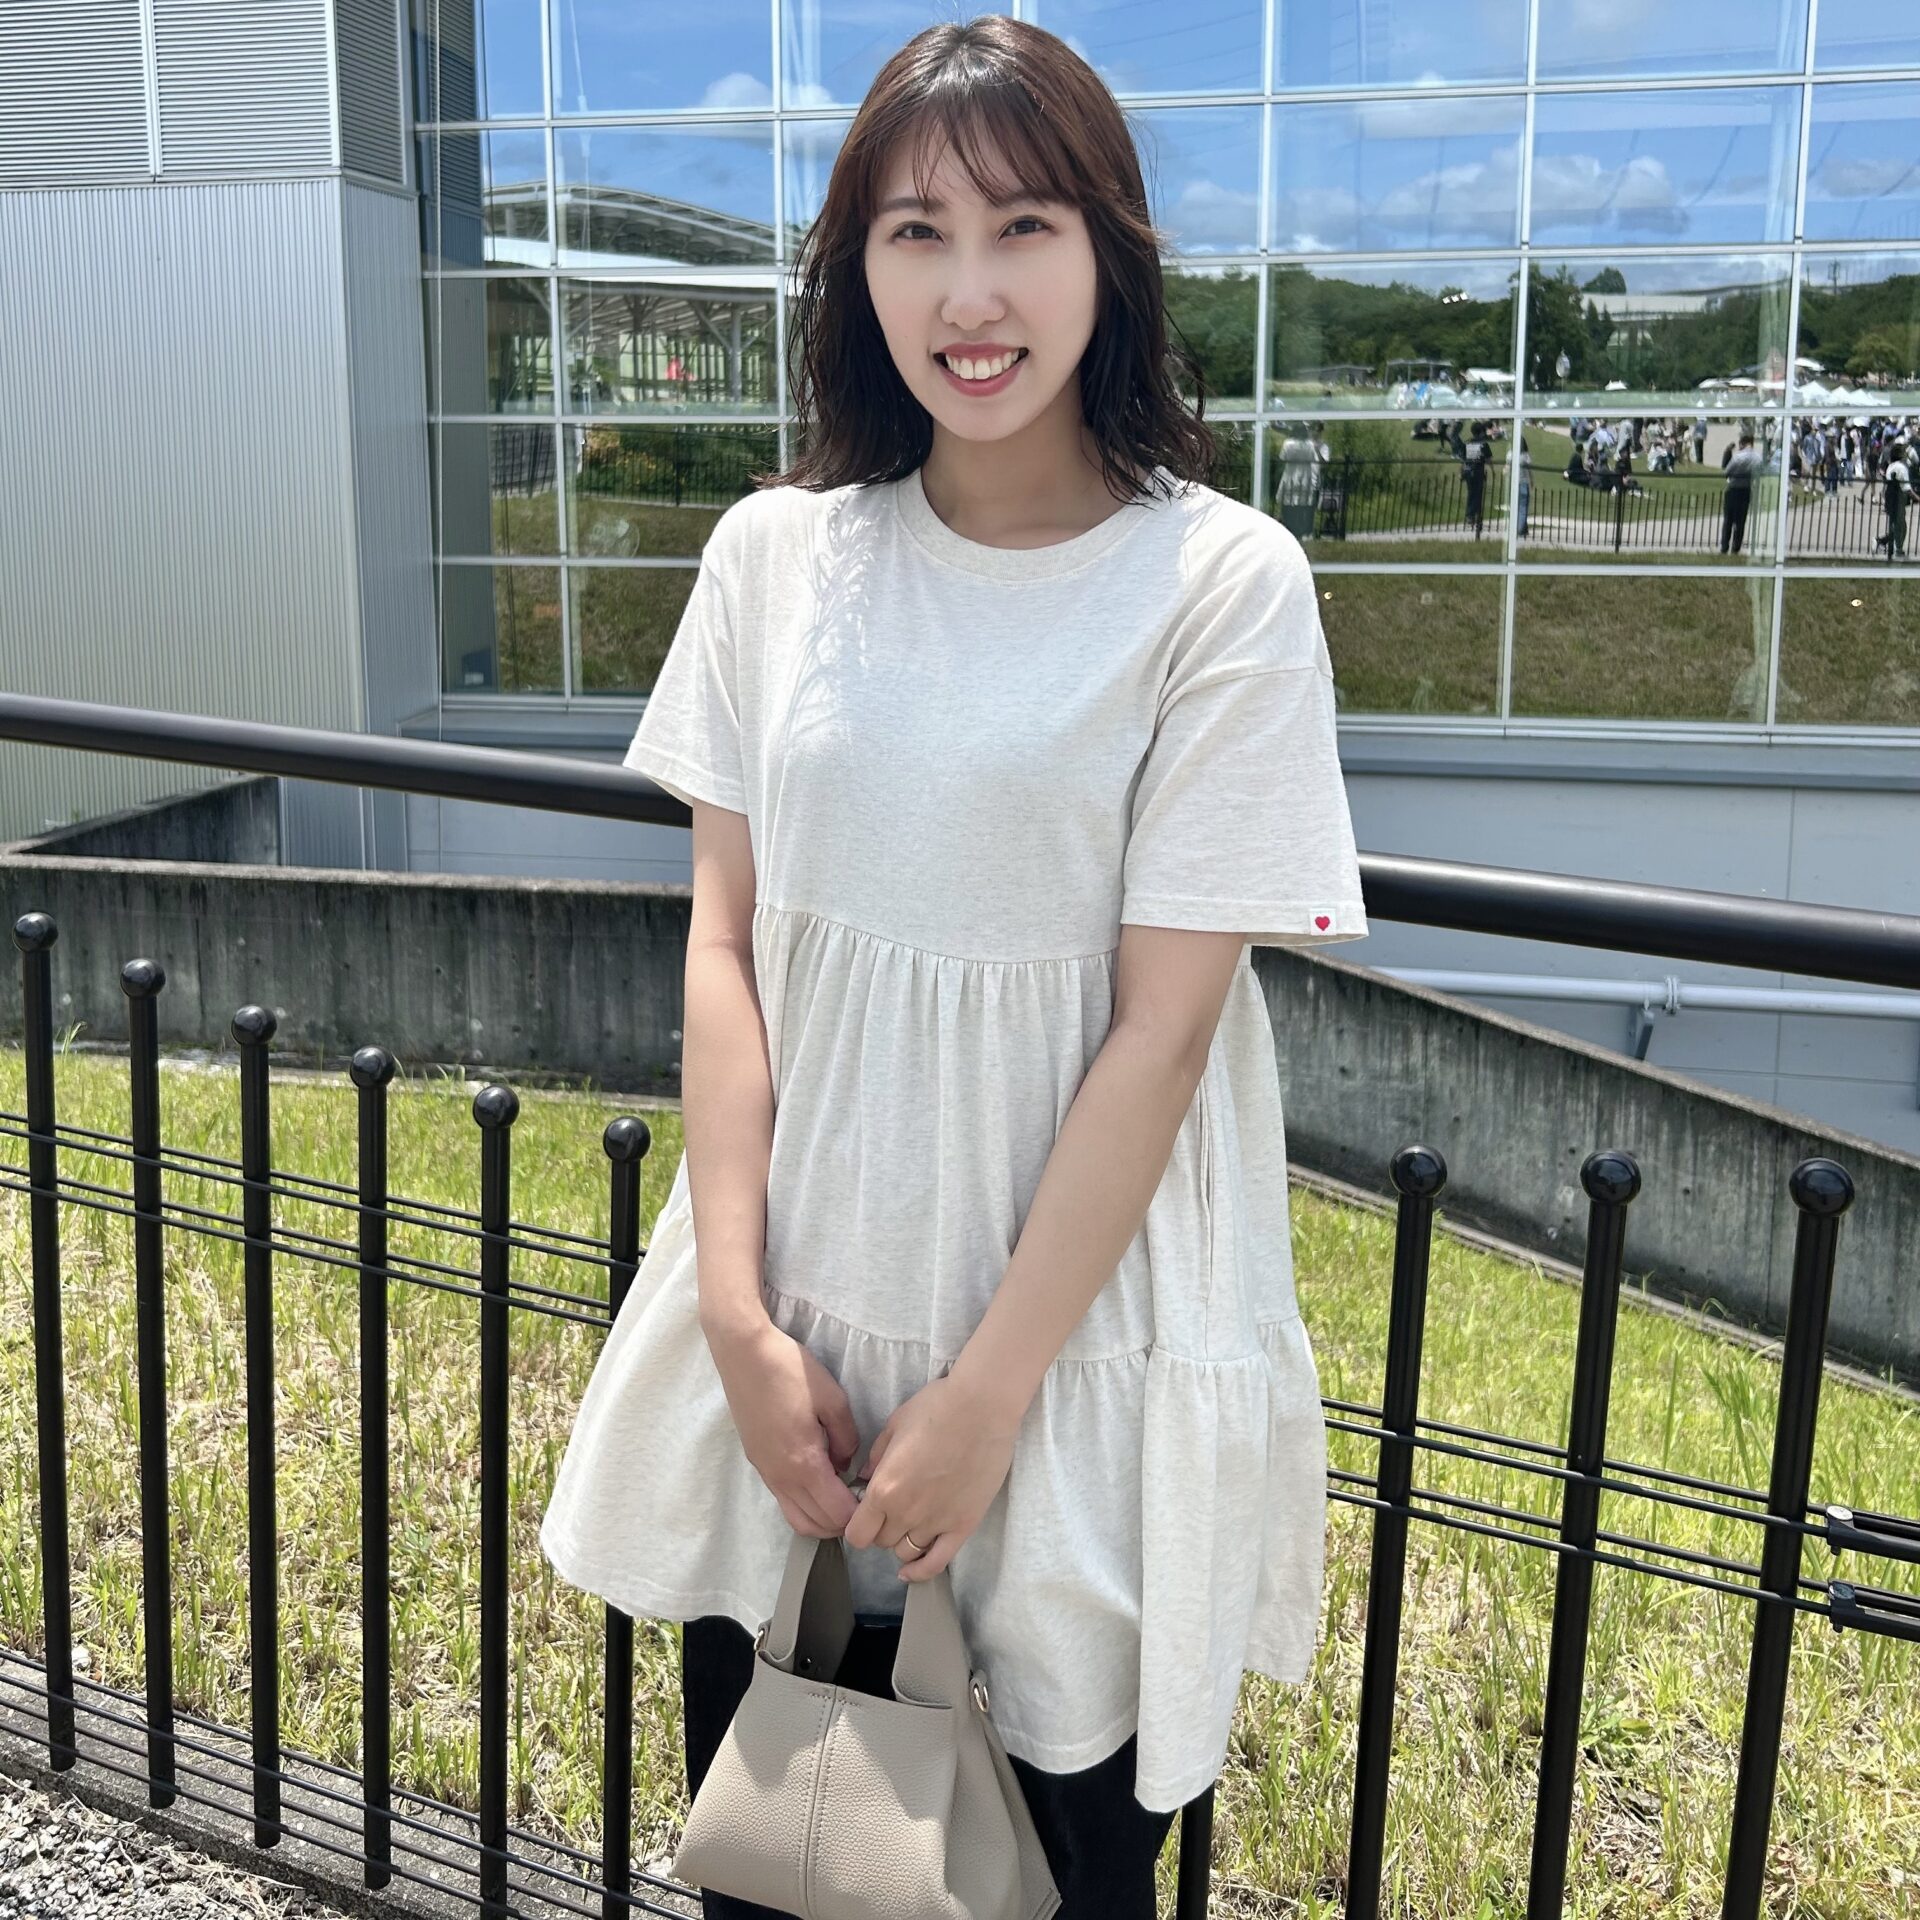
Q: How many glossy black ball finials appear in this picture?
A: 9